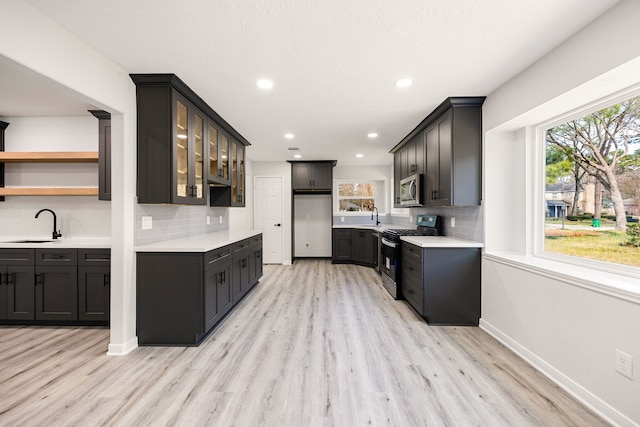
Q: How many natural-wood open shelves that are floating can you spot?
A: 2